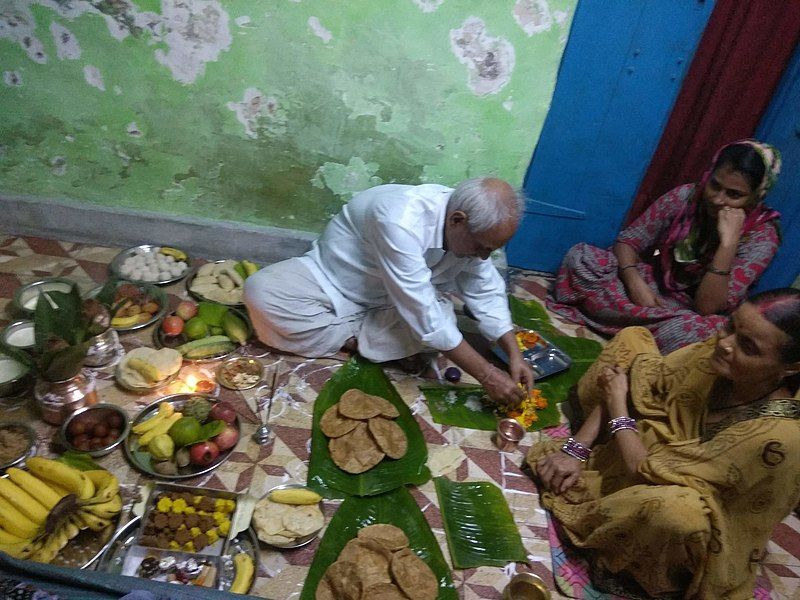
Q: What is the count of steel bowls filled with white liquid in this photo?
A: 3